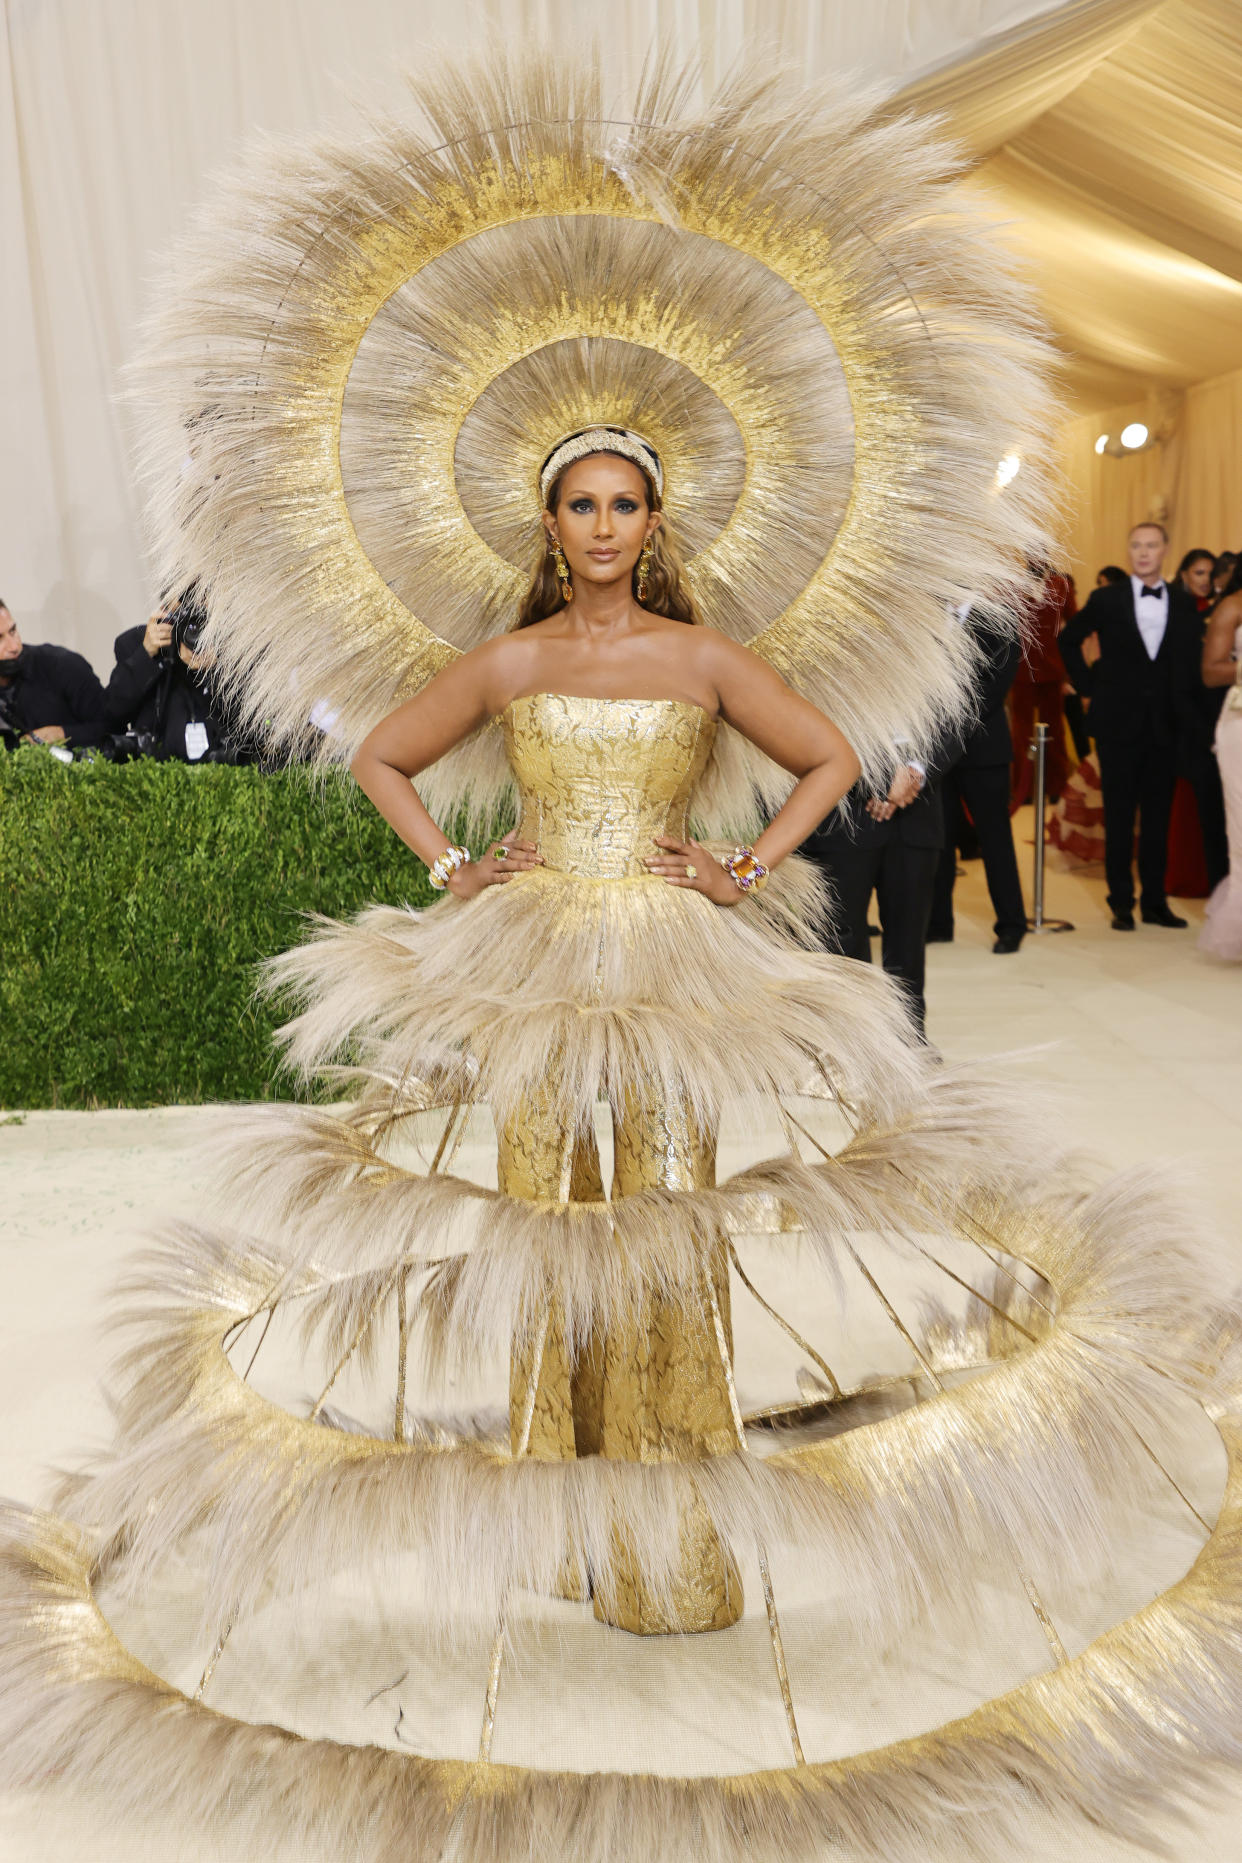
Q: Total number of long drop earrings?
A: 2